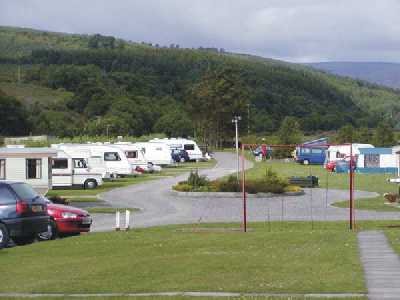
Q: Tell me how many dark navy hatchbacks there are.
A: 1